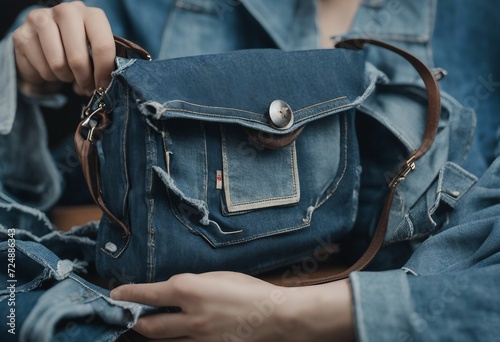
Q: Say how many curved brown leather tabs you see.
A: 1